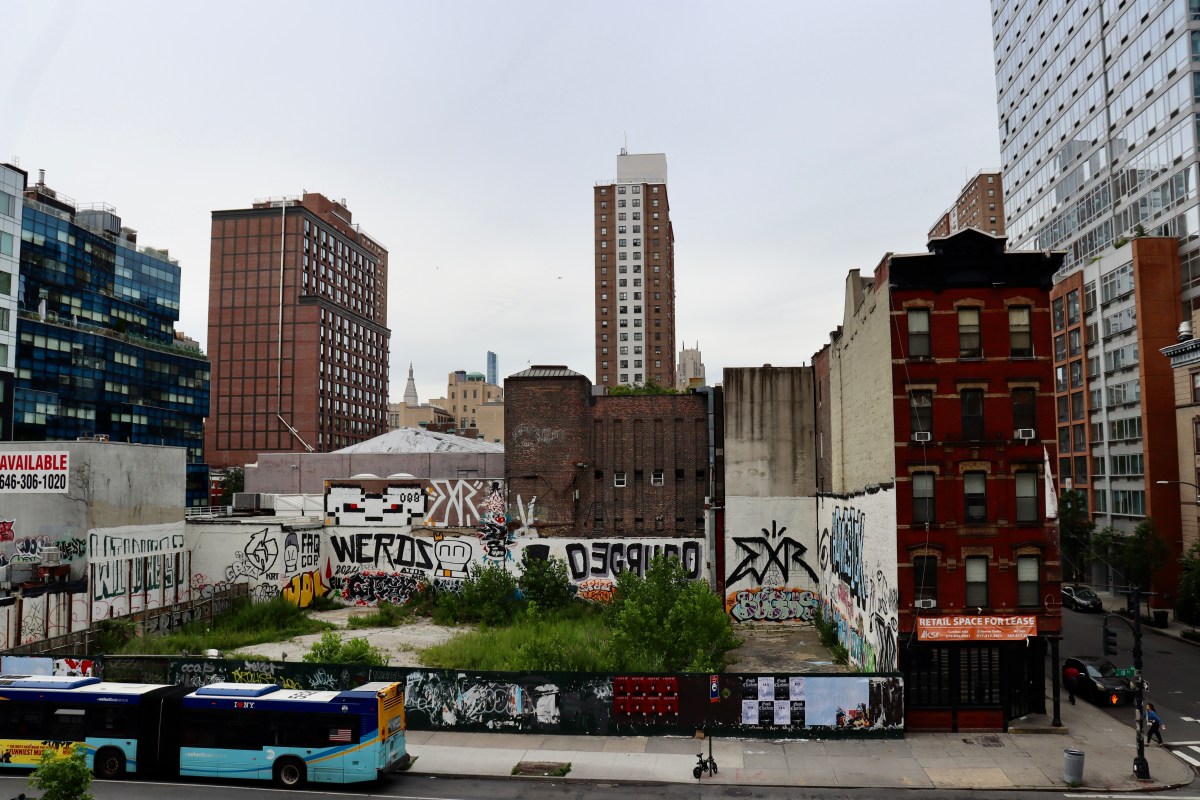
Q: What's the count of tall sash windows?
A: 12